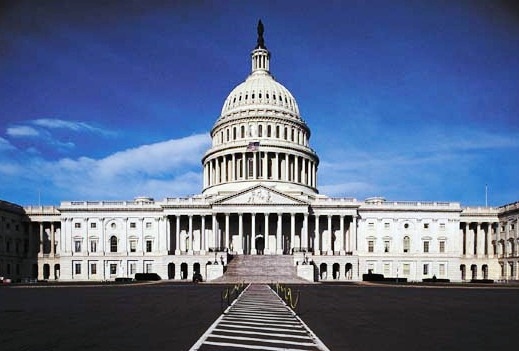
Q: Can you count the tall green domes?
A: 0